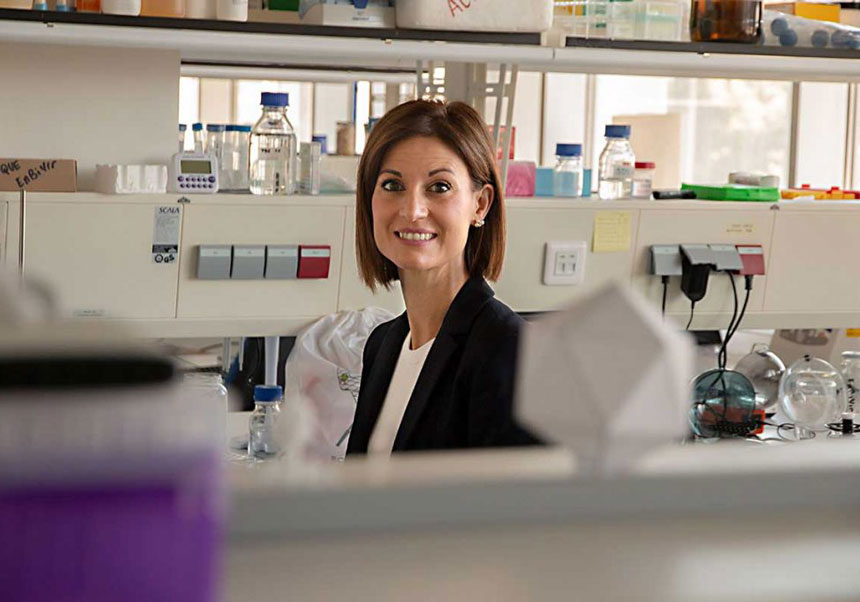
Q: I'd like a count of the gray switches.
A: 6